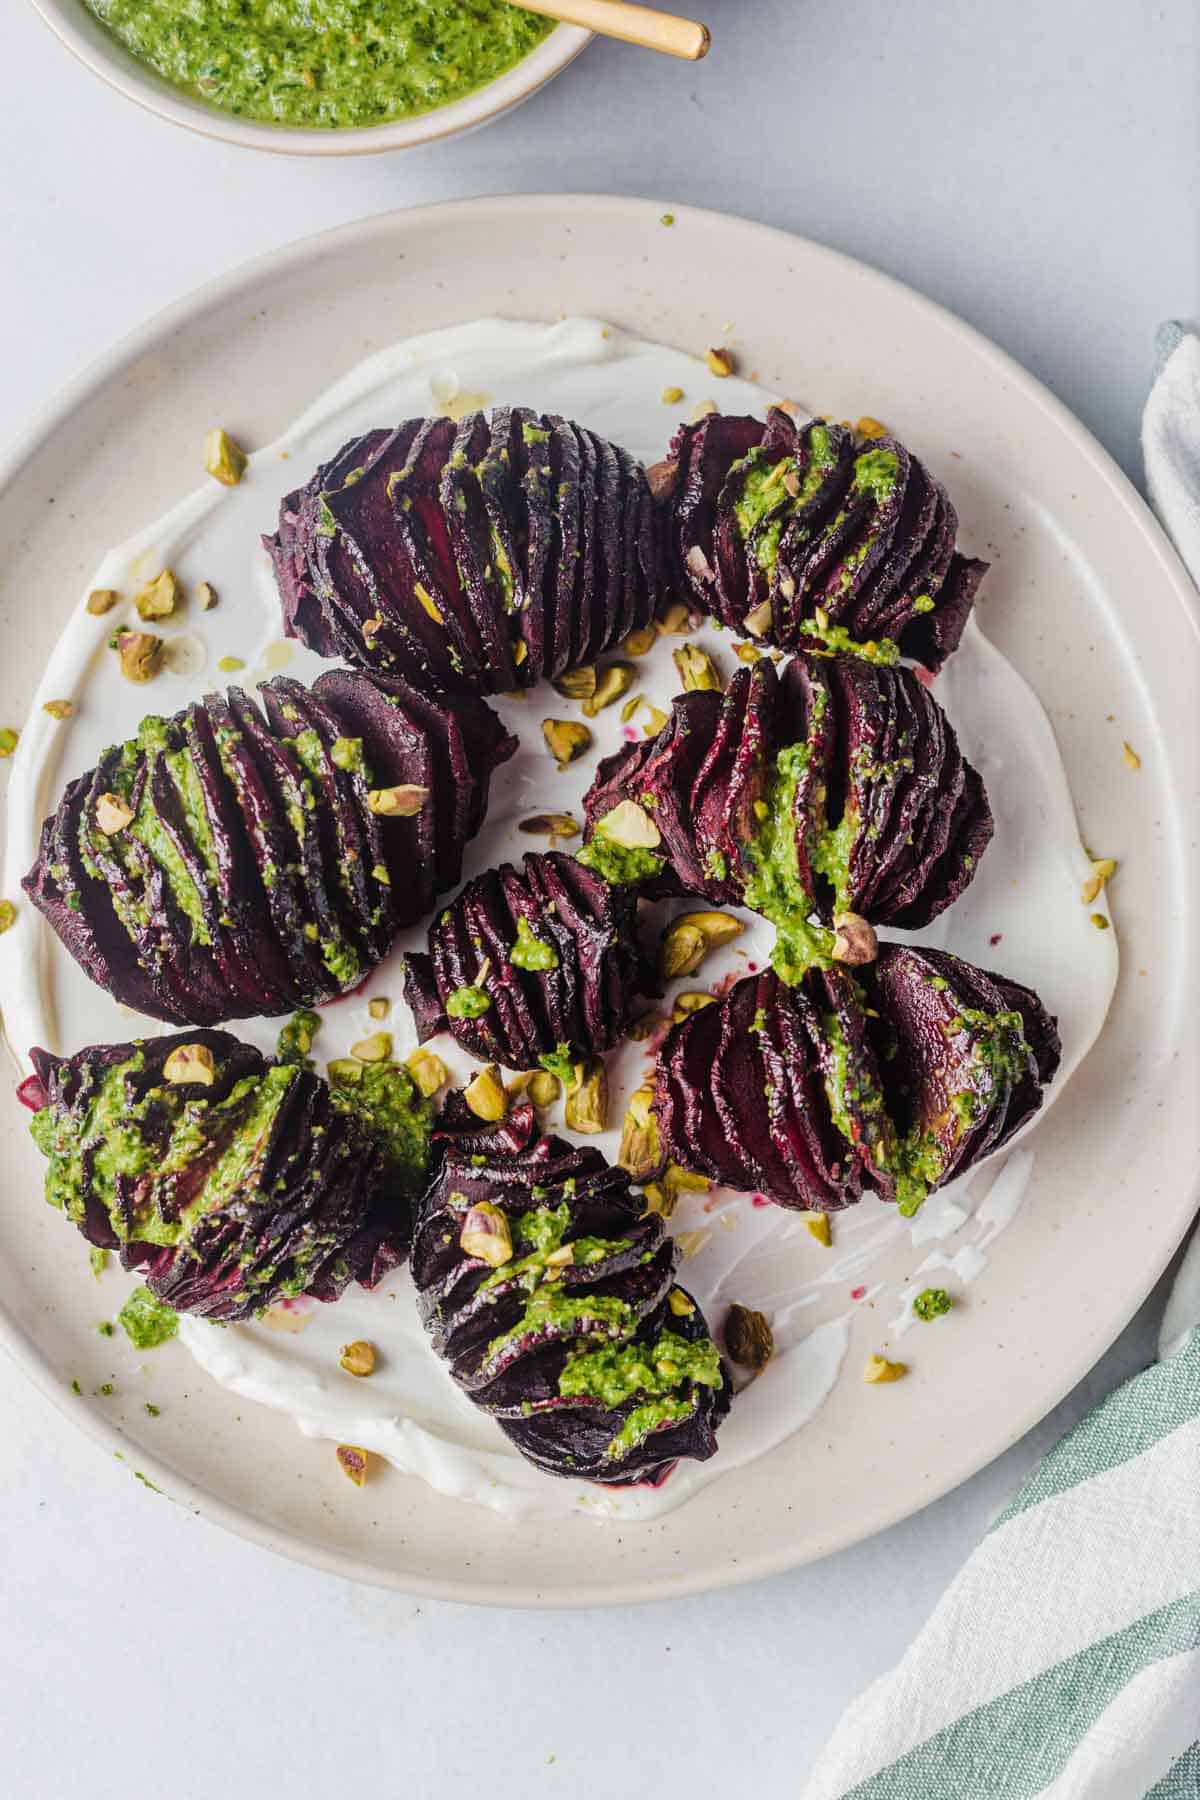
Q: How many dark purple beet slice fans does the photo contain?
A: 8